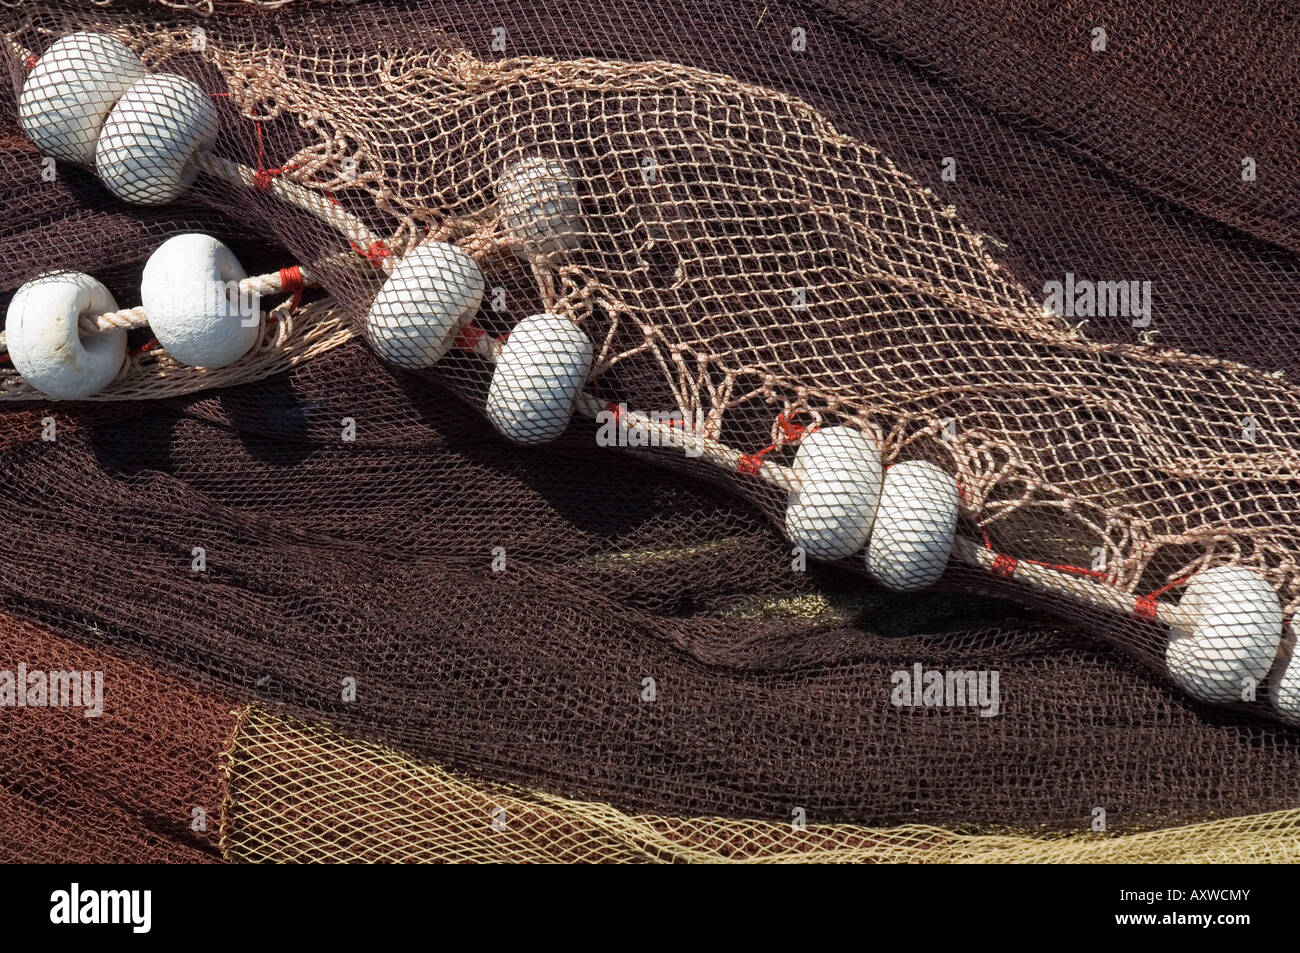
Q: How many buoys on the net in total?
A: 11